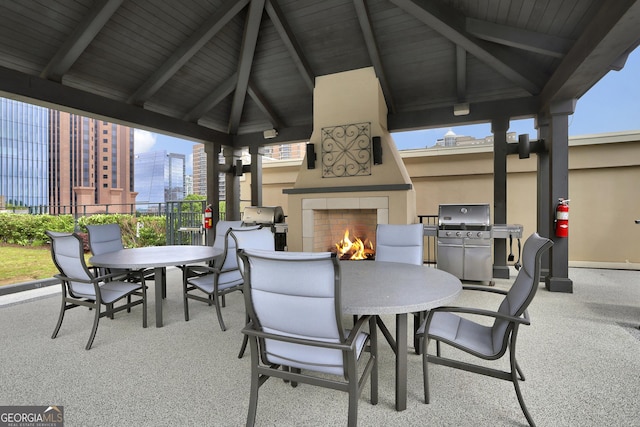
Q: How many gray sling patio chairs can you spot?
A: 8